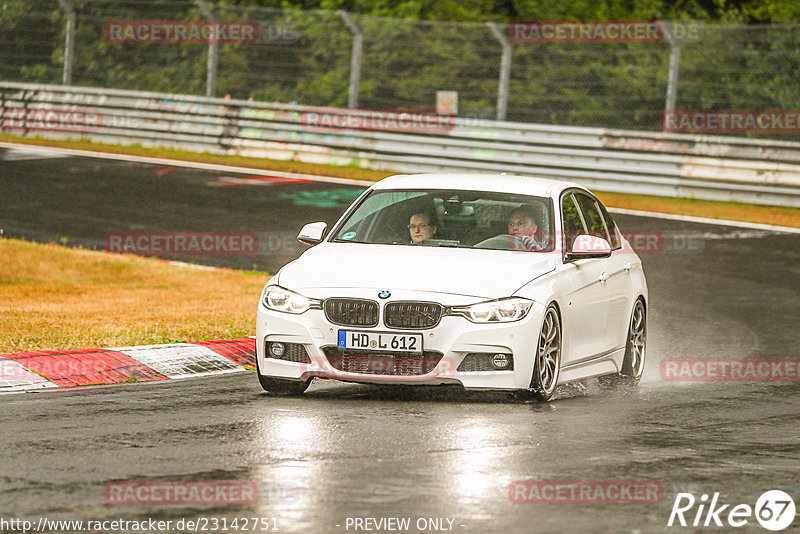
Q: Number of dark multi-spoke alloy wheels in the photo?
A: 2